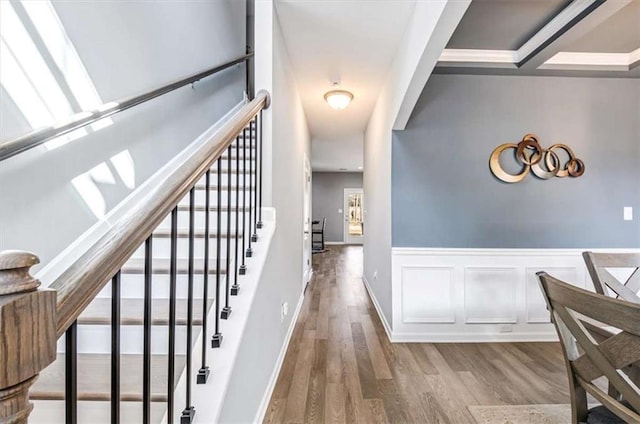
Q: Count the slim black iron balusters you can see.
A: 13